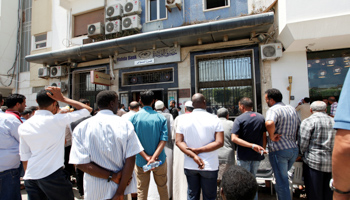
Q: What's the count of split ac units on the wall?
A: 10